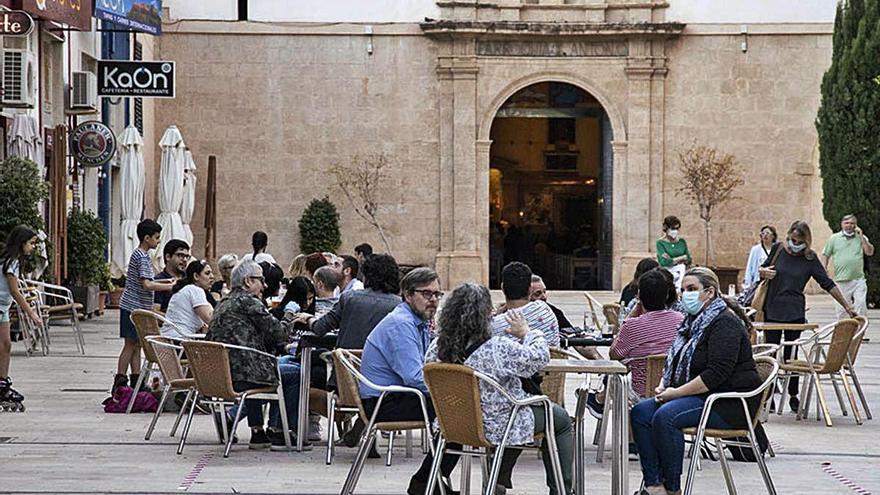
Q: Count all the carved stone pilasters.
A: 2